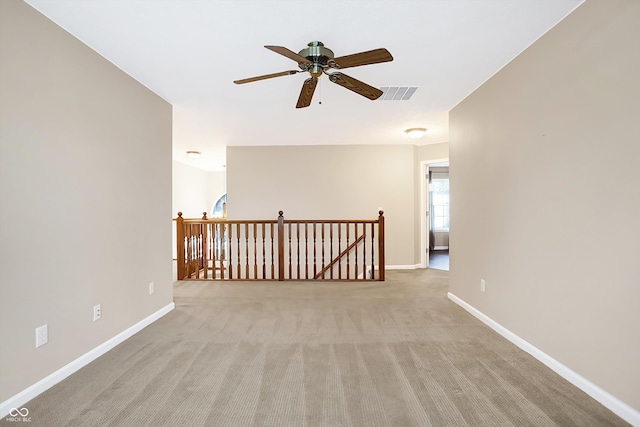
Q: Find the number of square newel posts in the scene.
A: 4